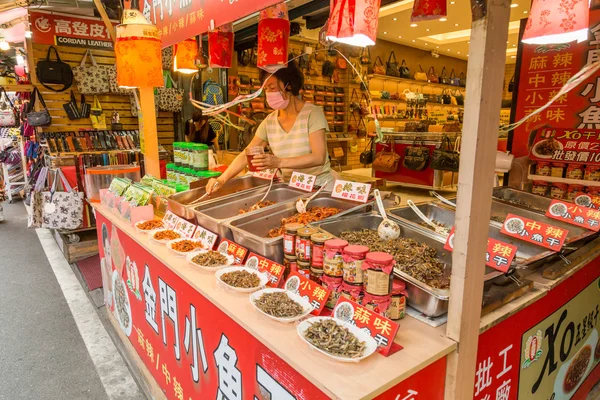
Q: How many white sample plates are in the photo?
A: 7